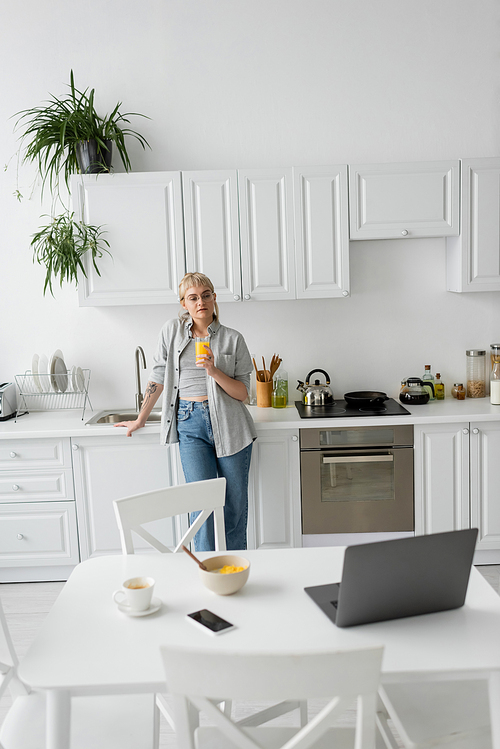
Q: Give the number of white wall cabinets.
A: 6